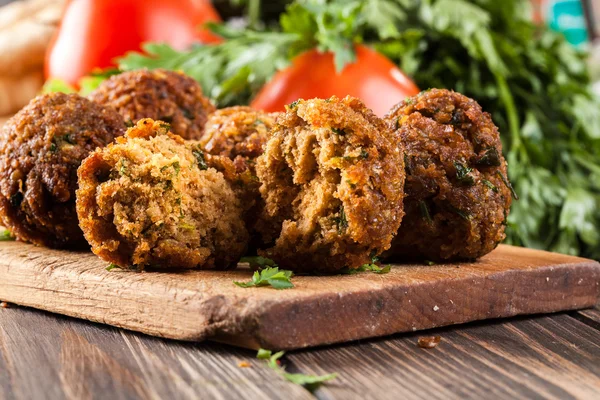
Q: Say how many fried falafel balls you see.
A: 6